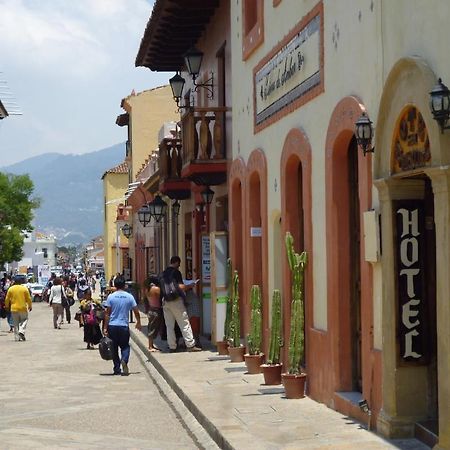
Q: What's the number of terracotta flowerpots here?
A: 5